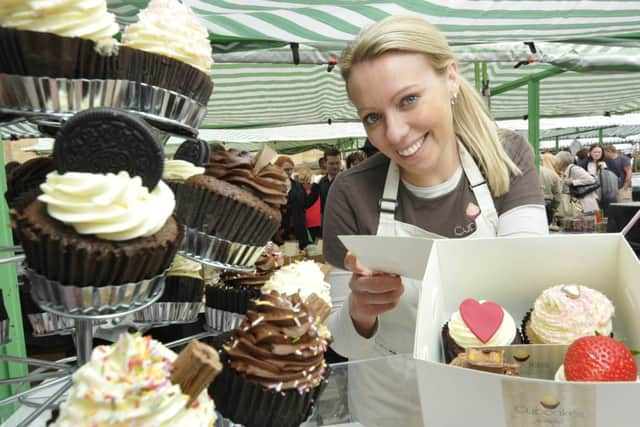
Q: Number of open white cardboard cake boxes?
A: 1